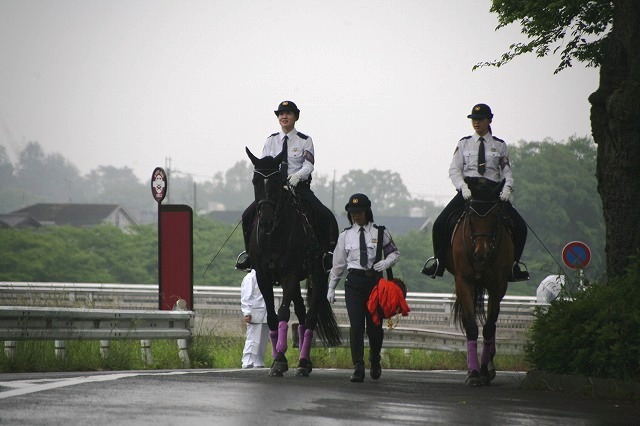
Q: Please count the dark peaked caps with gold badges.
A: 3